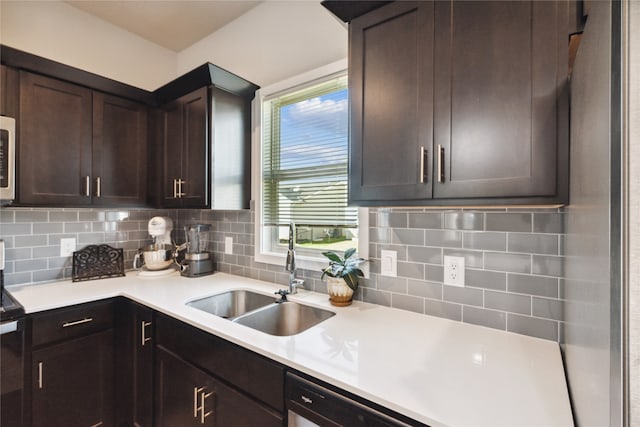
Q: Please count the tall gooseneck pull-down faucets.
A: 1